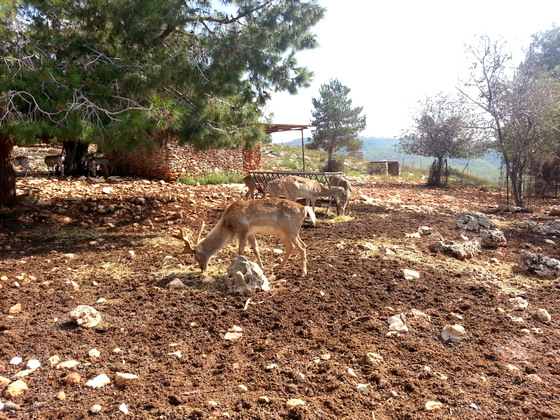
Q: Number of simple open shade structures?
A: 1